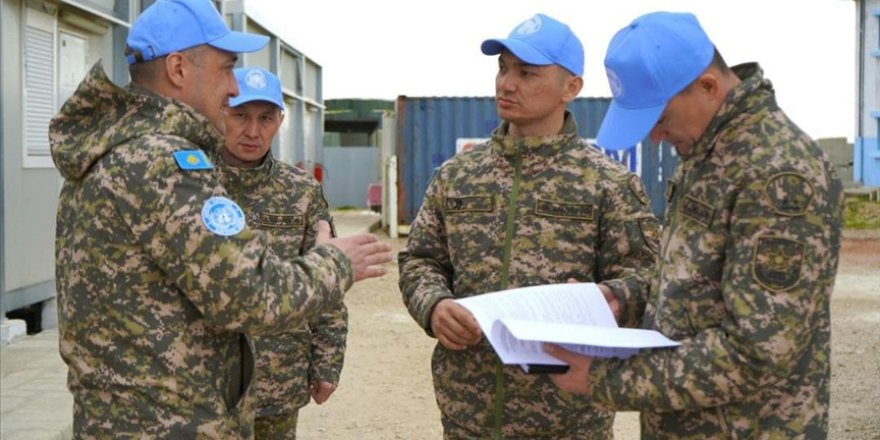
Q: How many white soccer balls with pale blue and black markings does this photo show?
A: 0